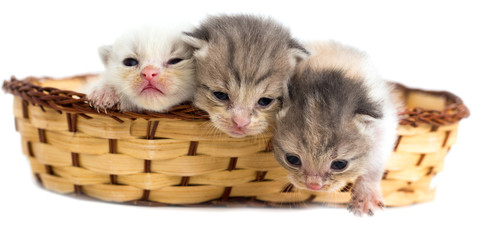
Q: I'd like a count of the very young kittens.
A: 3